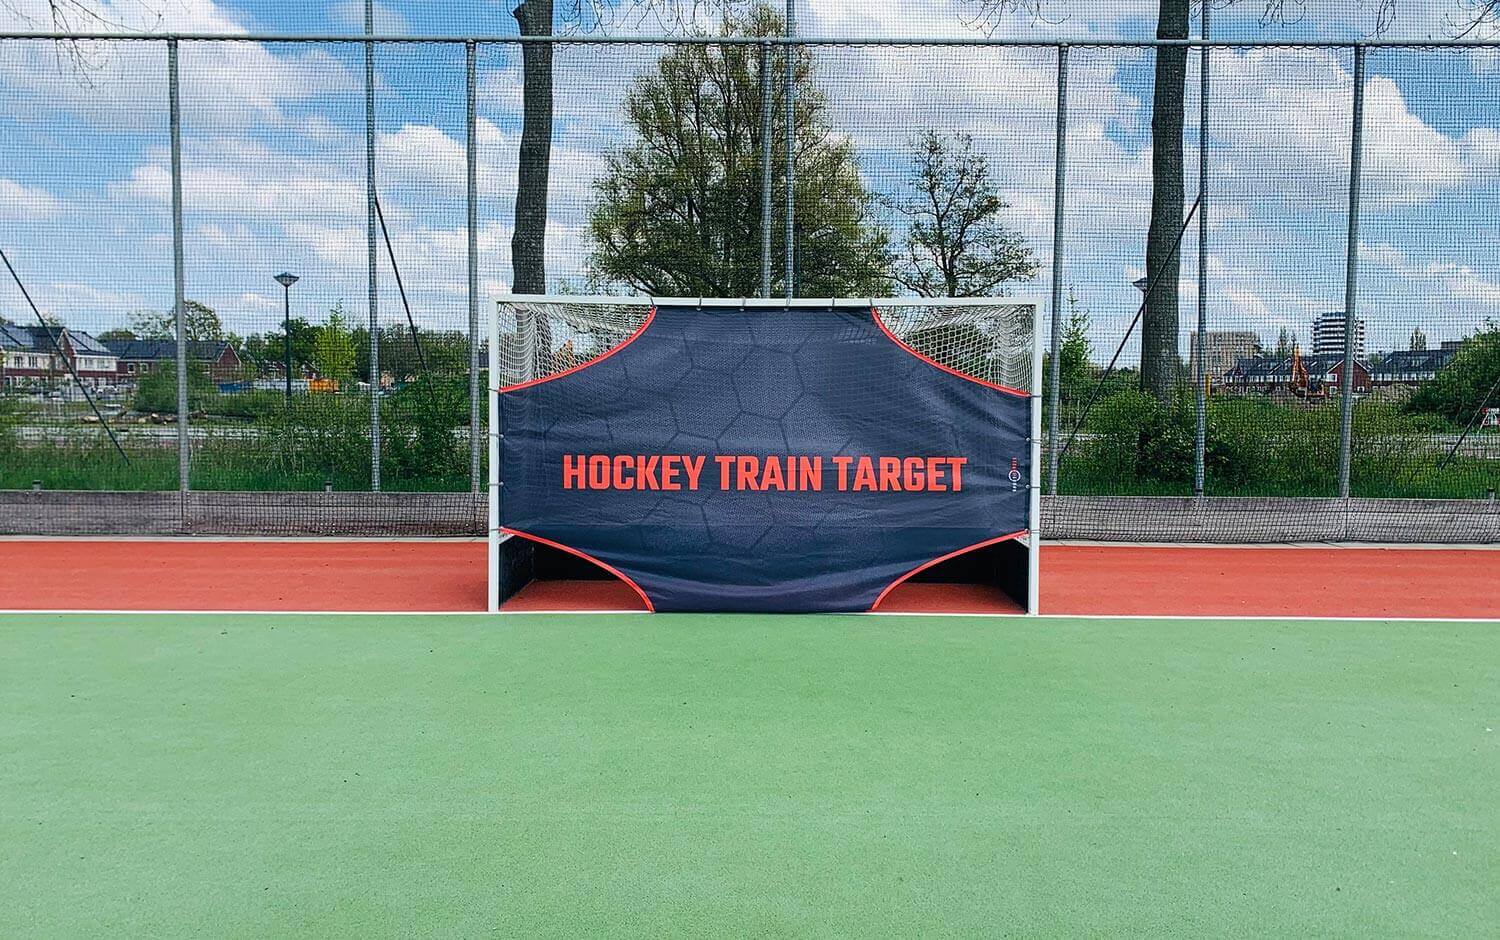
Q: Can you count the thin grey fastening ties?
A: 14